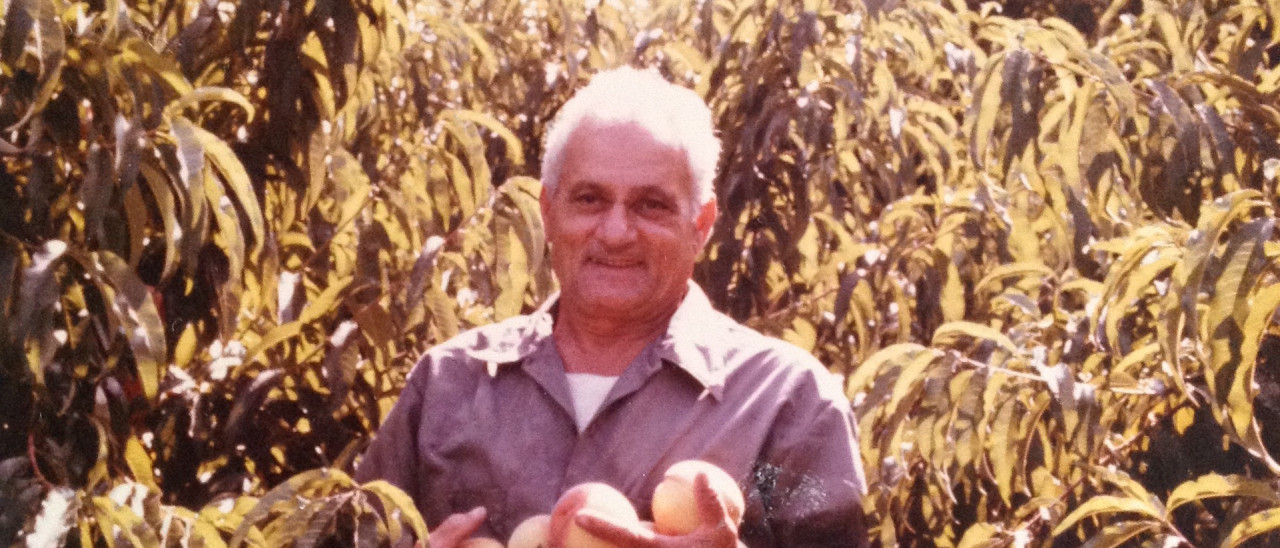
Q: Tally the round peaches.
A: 4